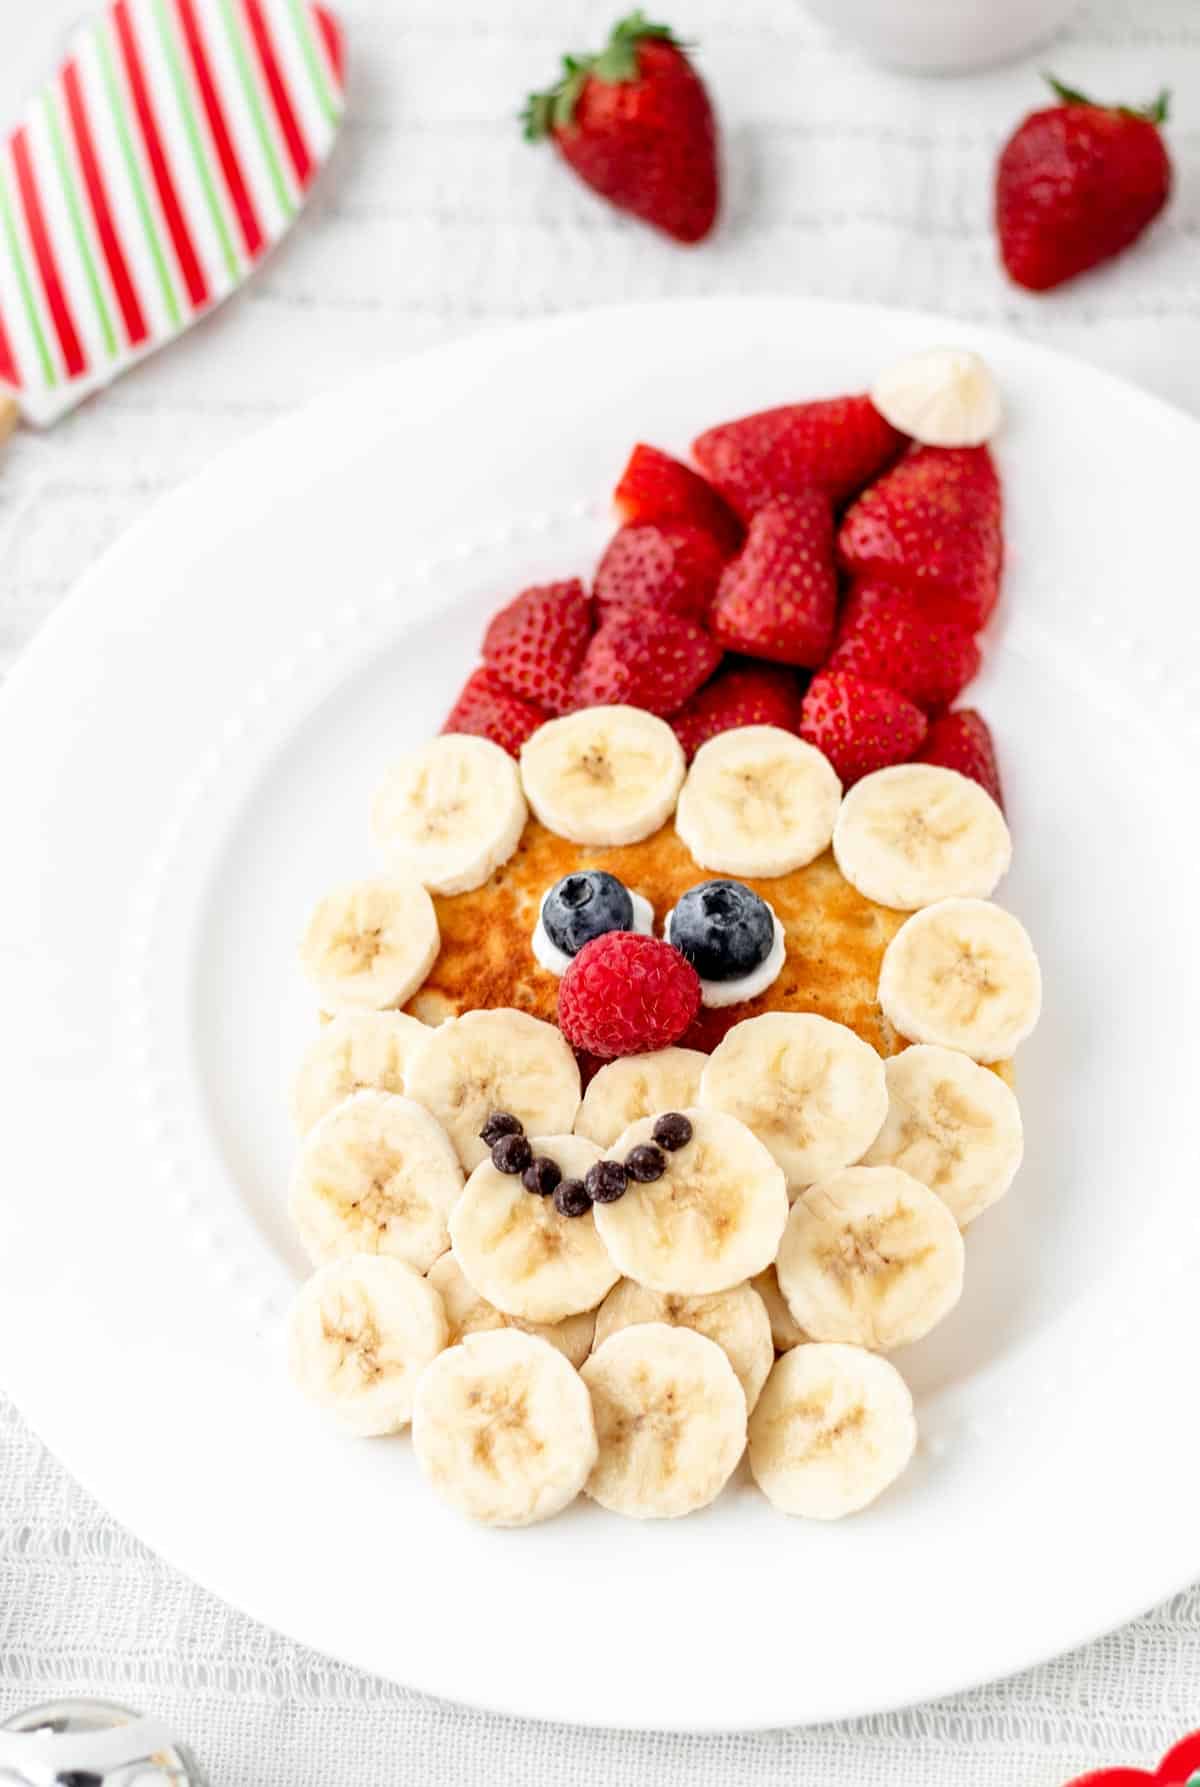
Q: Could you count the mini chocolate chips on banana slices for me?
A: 7